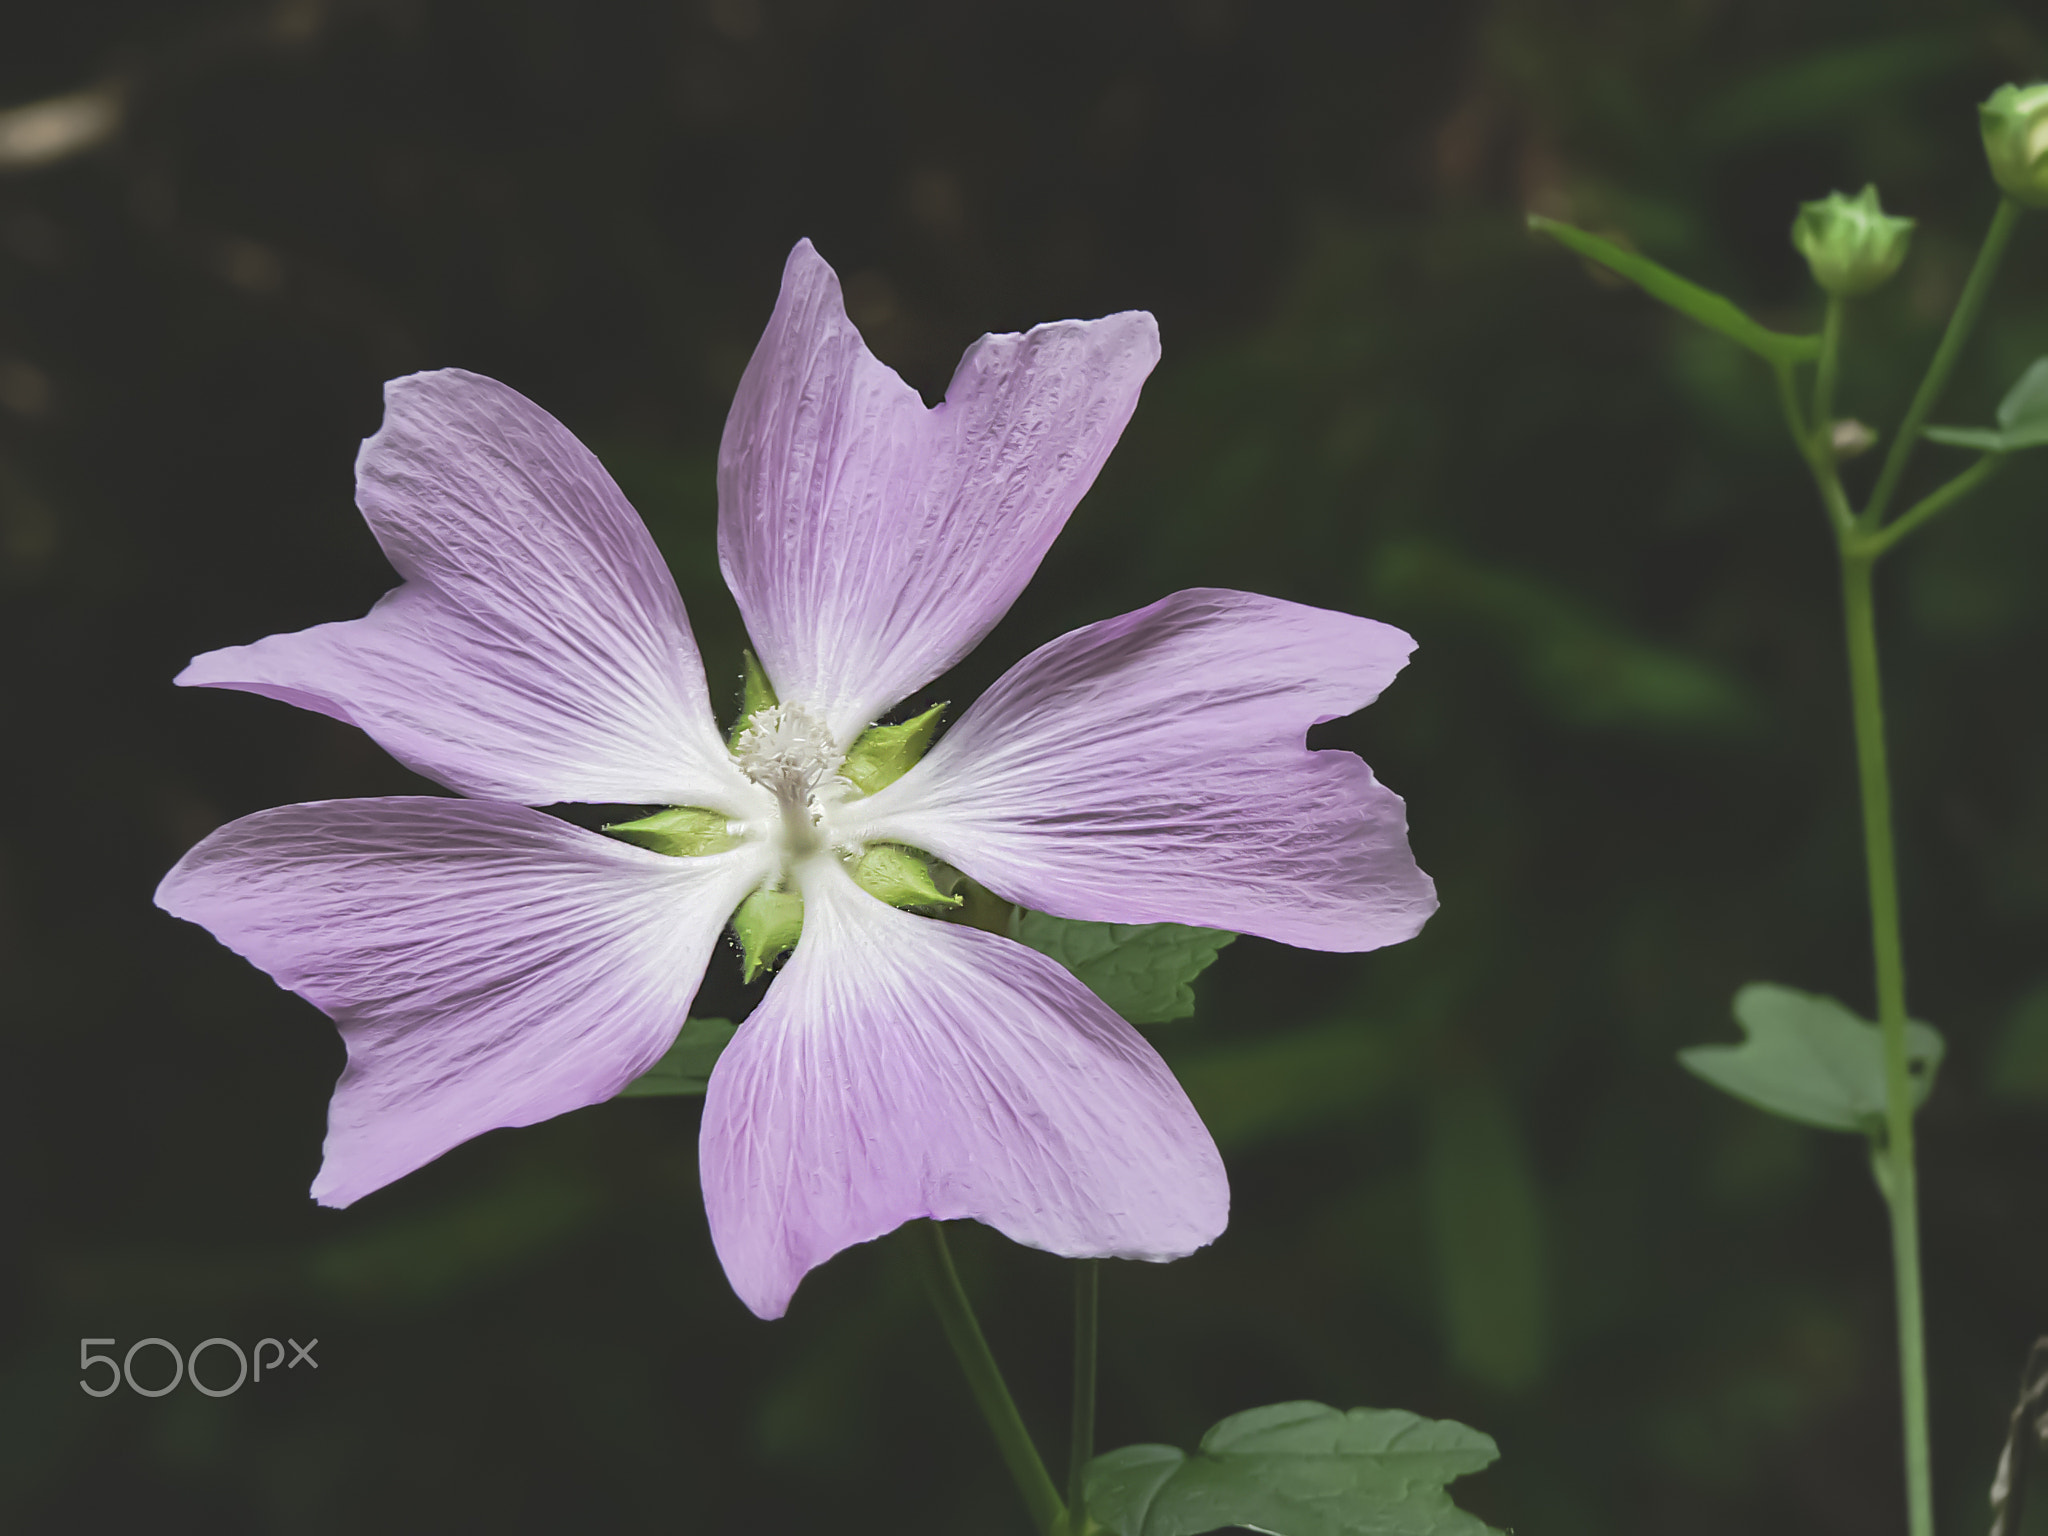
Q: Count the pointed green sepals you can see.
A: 5